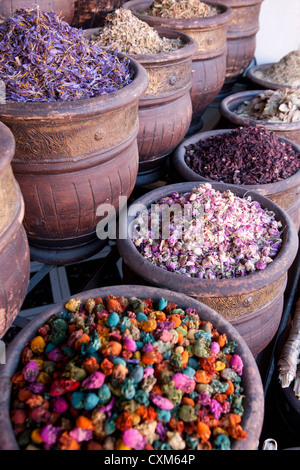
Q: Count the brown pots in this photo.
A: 12